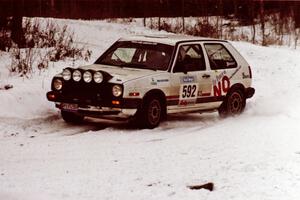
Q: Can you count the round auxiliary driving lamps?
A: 4